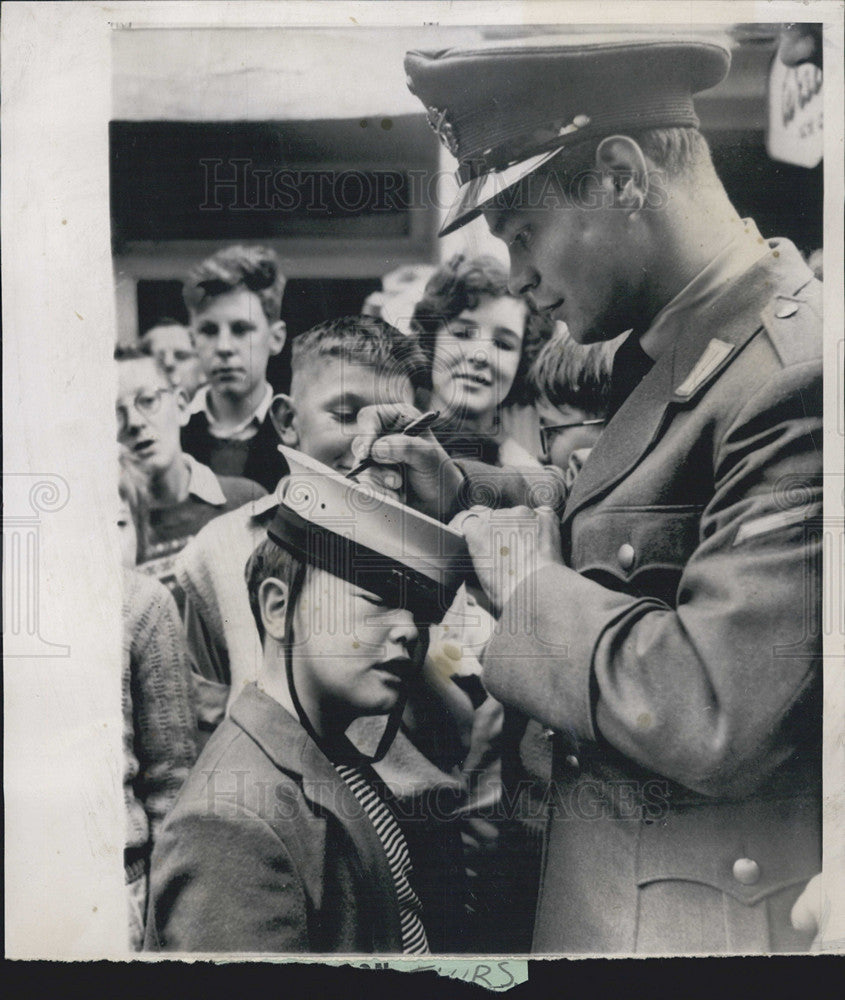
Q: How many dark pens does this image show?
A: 1